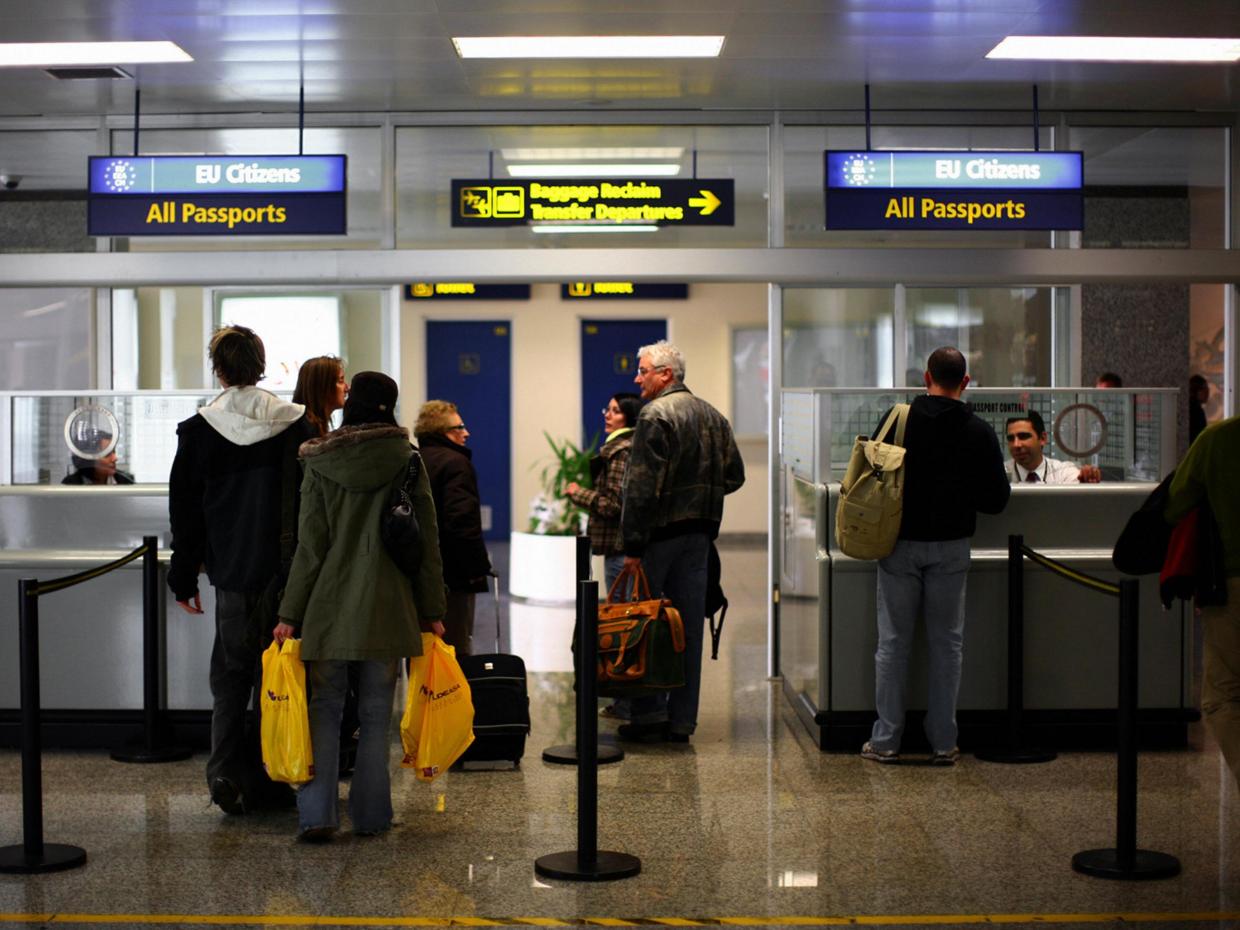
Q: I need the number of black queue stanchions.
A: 6